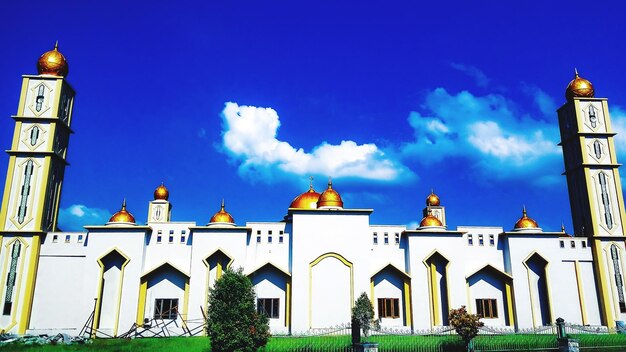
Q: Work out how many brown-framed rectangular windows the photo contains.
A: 2